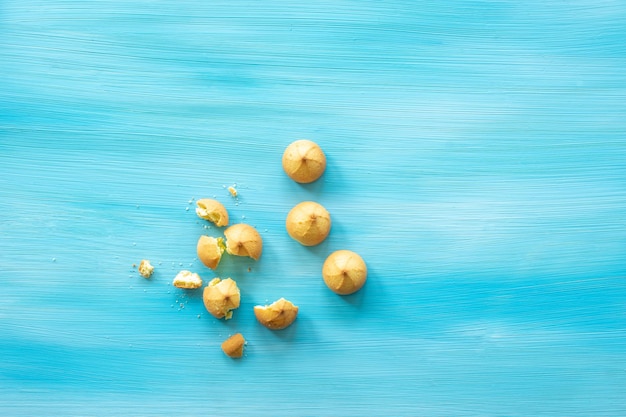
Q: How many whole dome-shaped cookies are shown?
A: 3